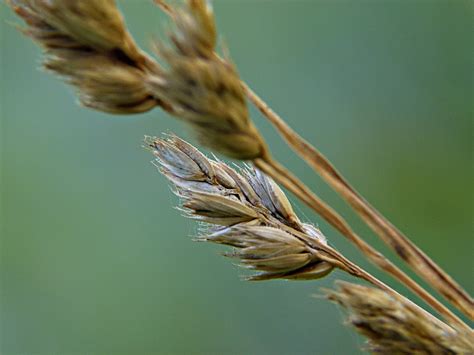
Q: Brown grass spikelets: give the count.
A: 4